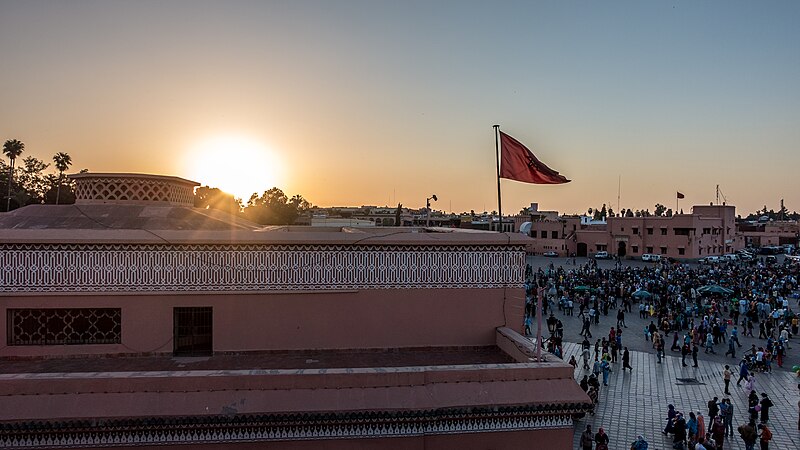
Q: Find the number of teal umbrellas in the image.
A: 3